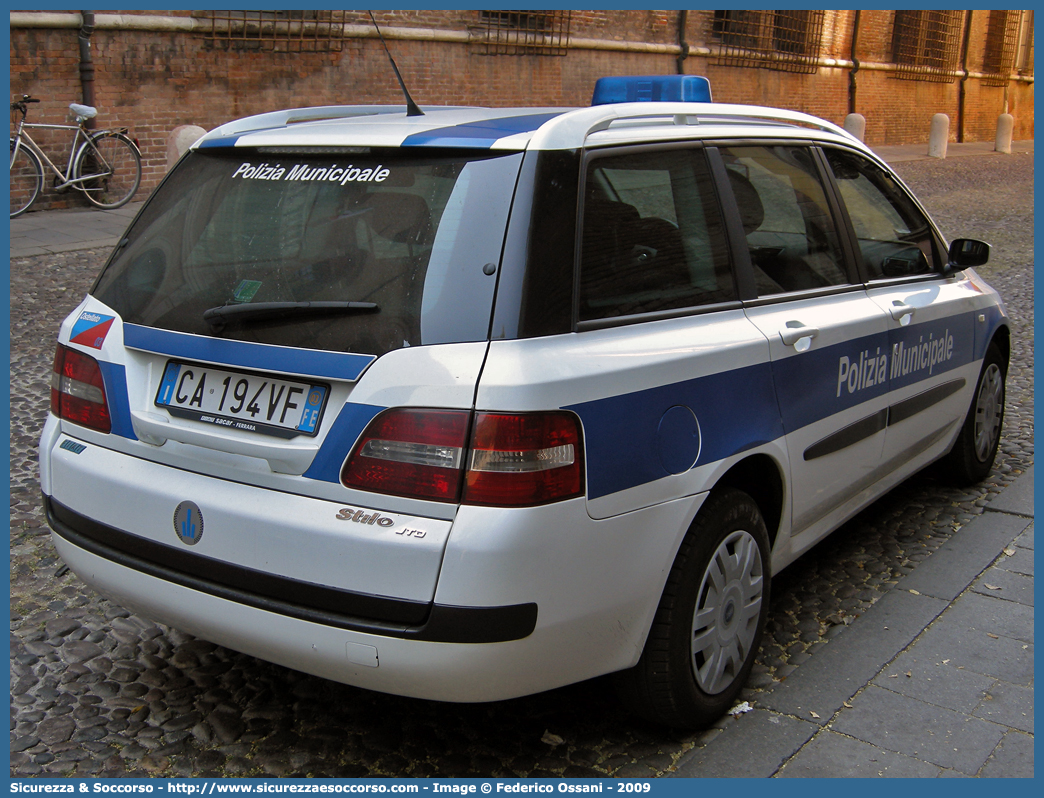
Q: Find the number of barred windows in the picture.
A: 5